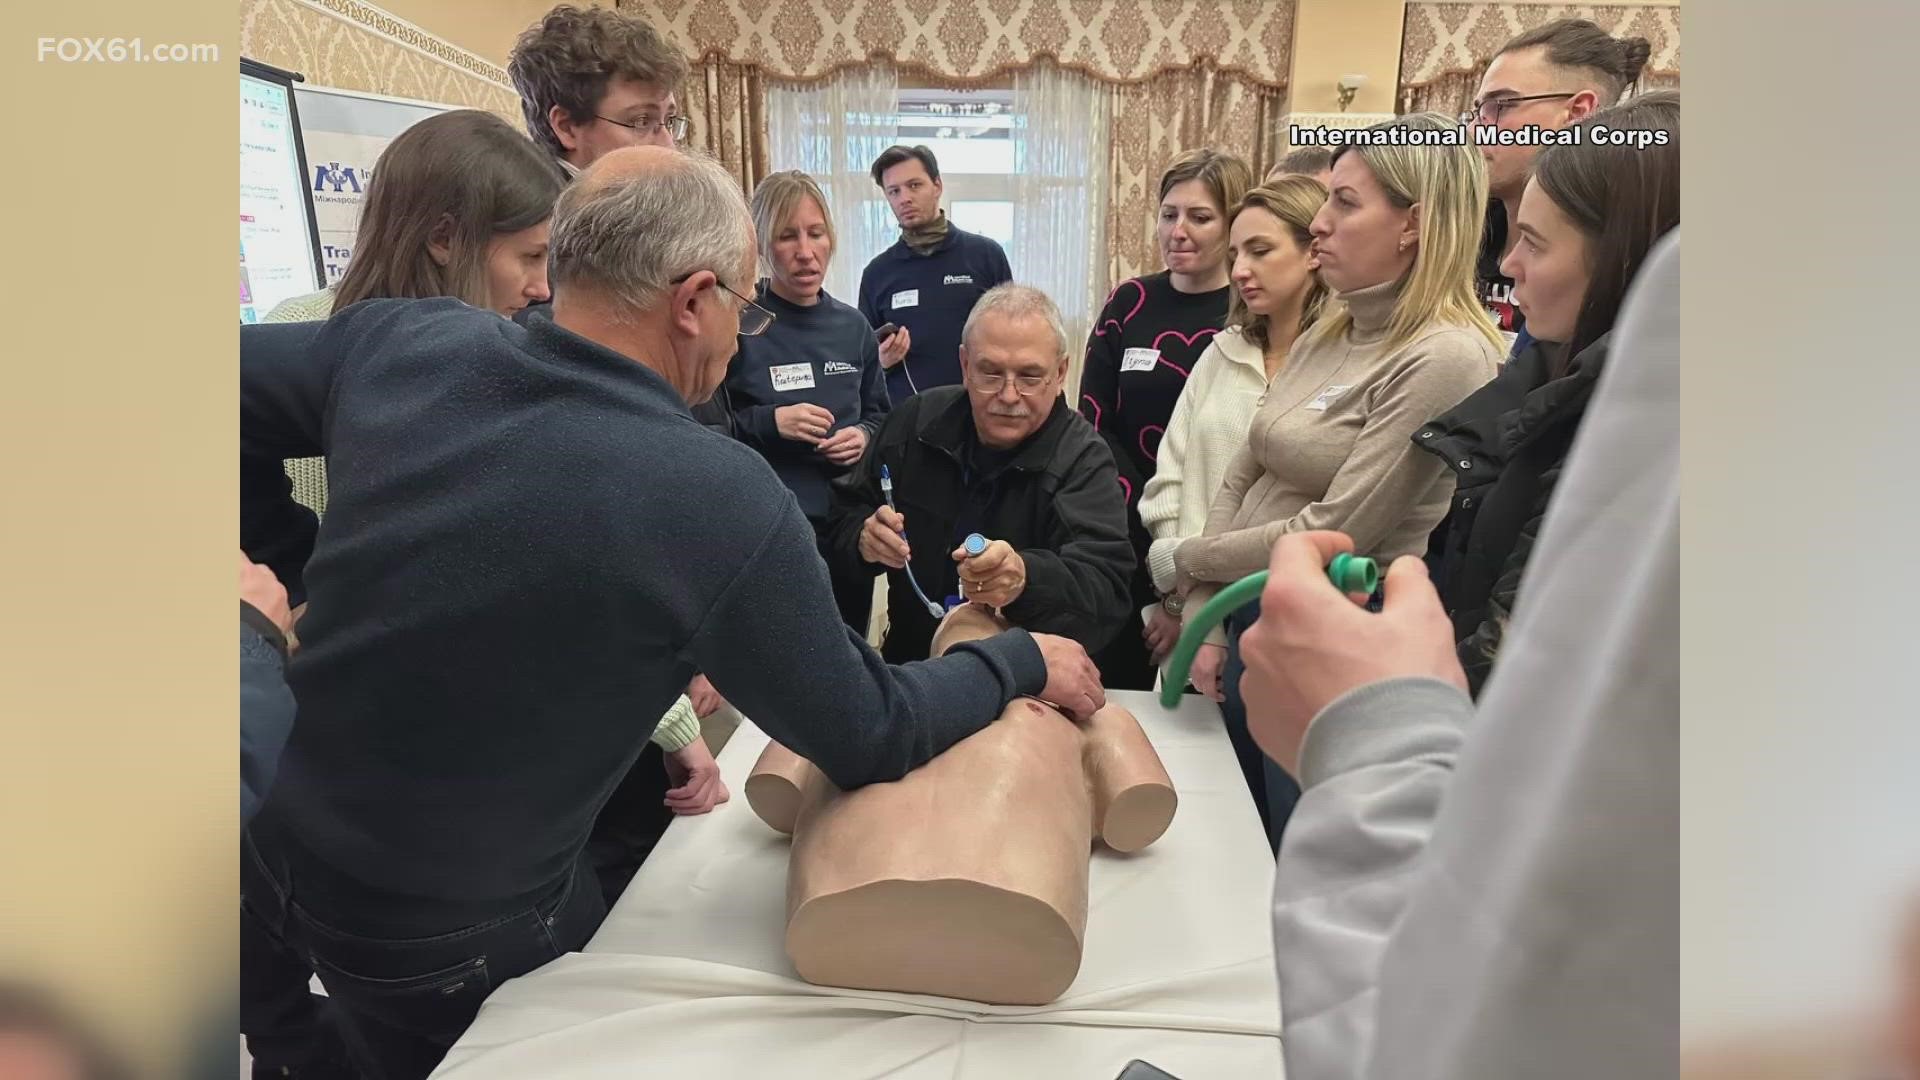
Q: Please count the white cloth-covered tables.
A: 1